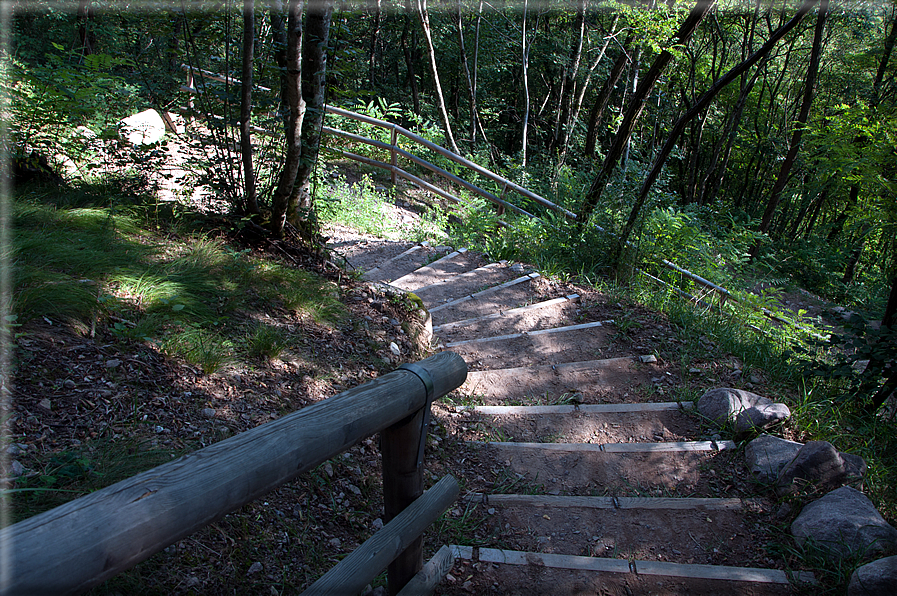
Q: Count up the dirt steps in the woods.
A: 11